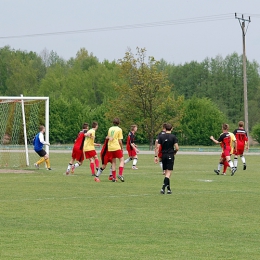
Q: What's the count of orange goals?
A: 0